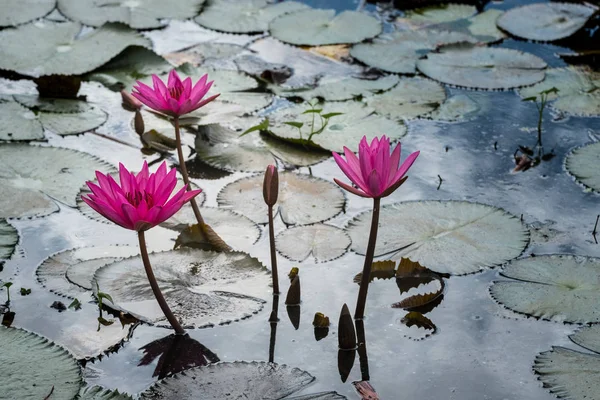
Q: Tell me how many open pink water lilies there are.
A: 3